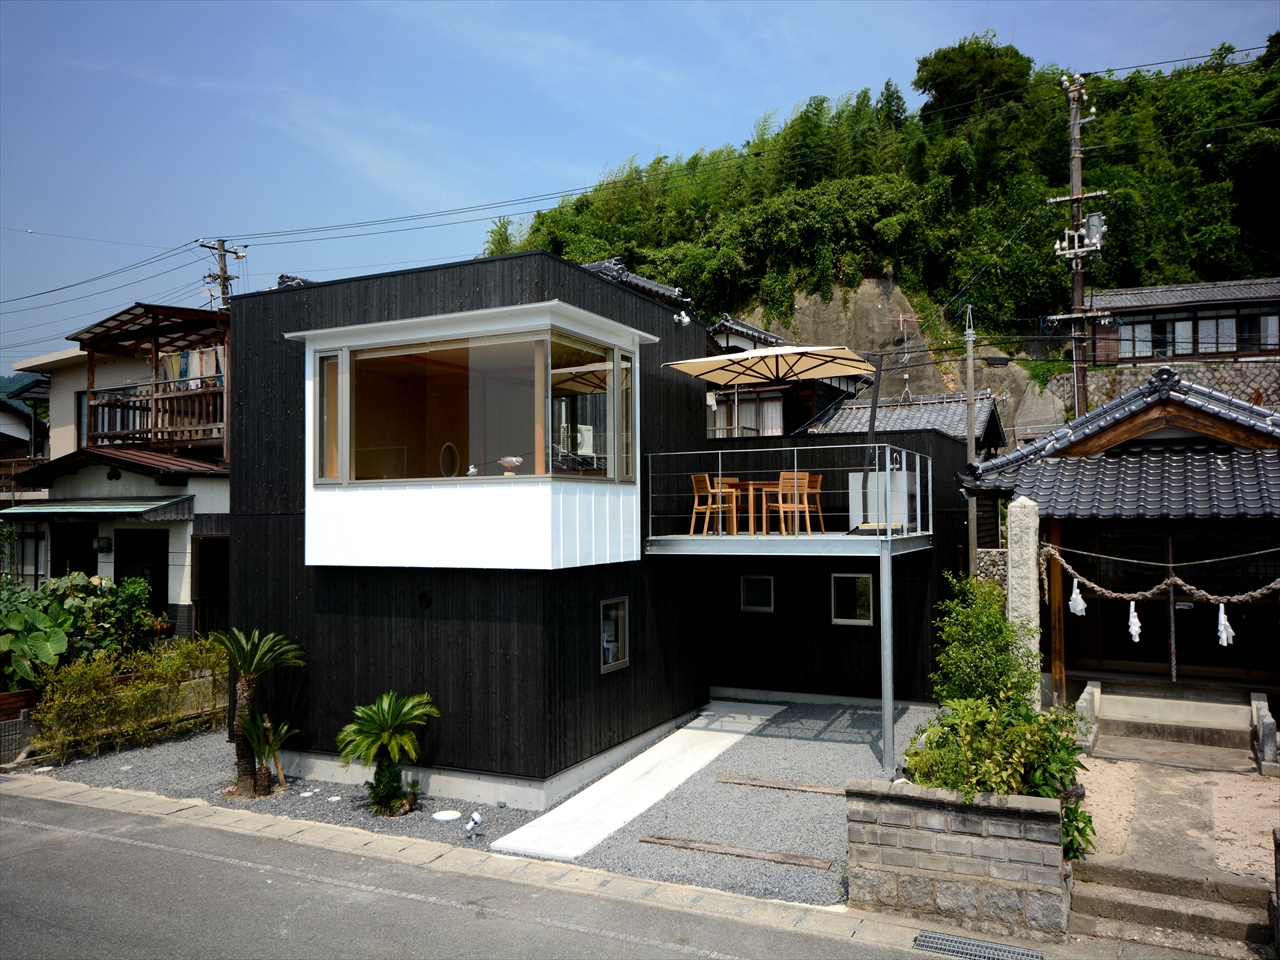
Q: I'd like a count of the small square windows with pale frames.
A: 3